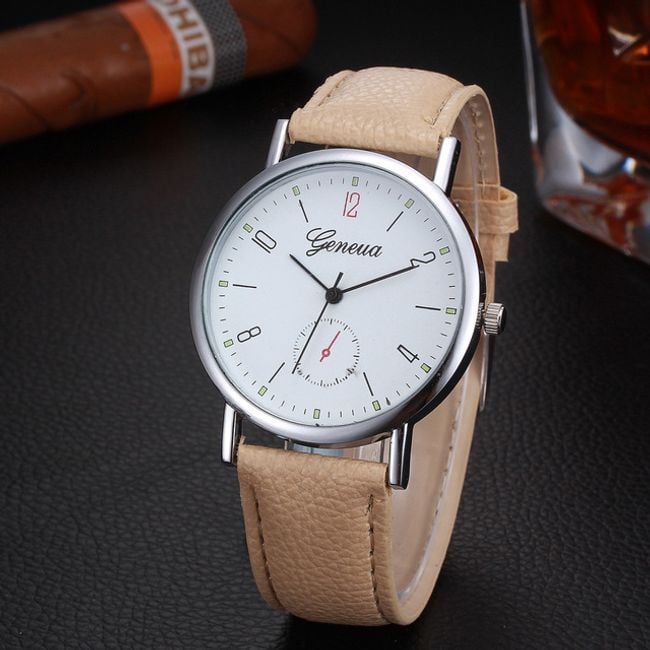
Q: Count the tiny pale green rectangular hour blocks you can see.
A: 12